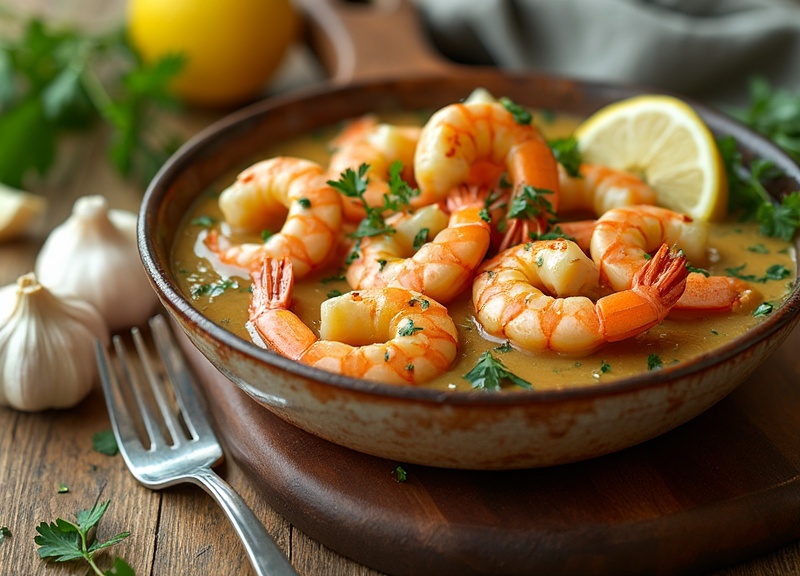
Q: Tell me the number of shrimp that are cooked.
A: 8